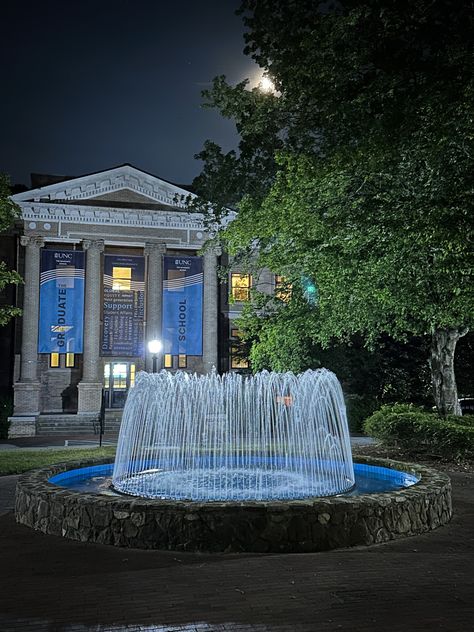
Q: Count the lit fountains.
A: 1